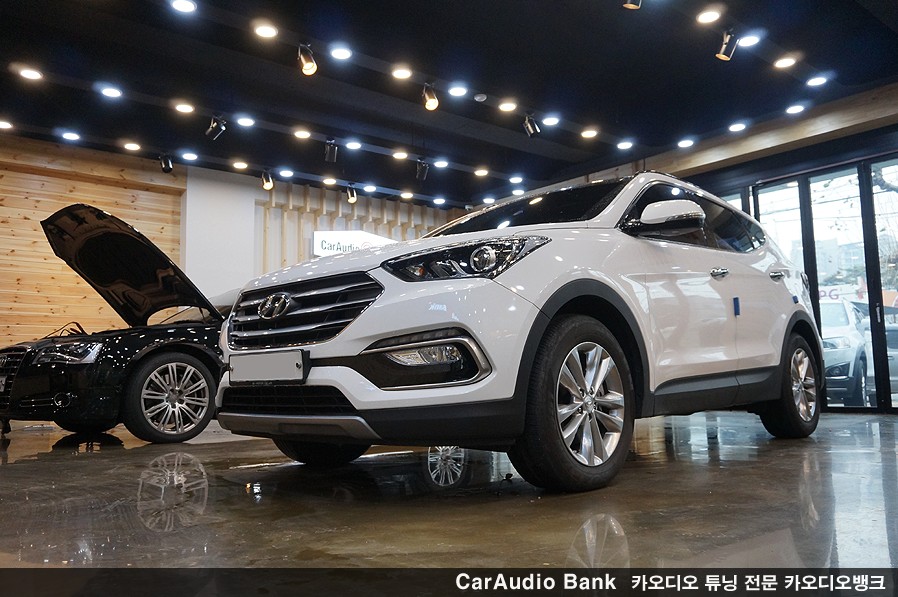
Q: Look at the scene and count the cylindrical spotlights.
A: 11